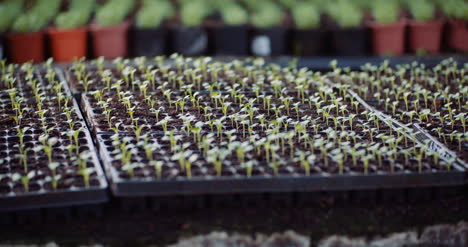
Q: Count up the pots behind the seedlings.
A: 12